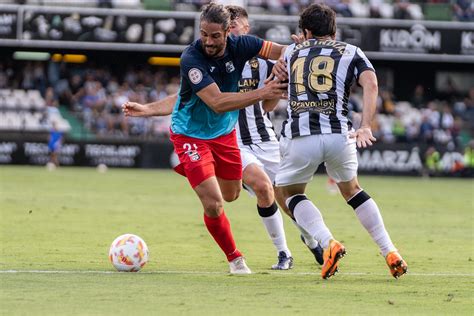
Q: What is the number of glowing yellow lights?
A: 3